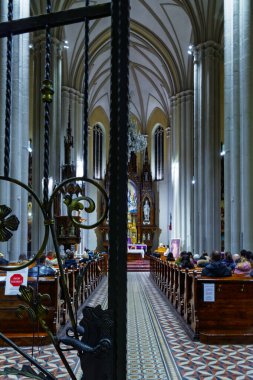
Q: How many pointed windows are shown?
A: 2